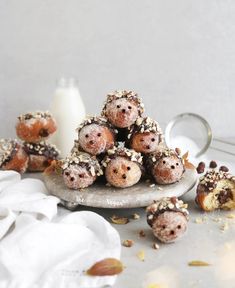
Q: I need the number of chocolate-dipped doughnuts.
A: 11